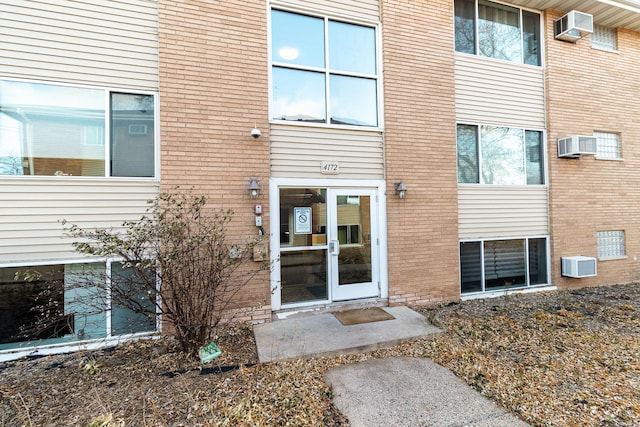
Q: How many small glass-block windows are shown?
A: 3